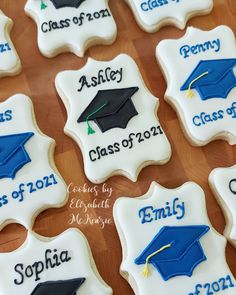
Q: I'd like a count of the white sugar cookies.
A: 9